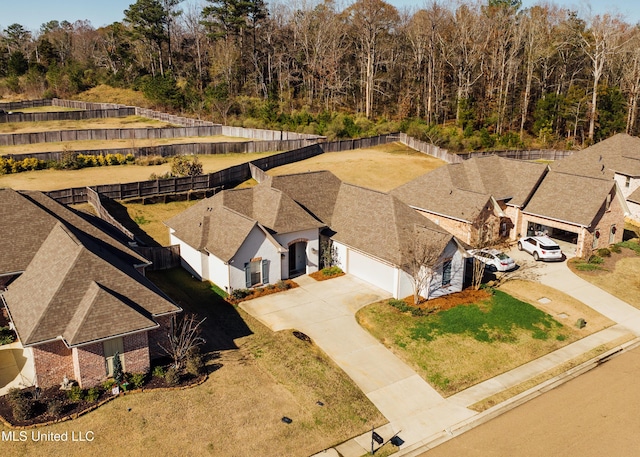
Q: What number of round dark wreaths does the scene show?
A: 2